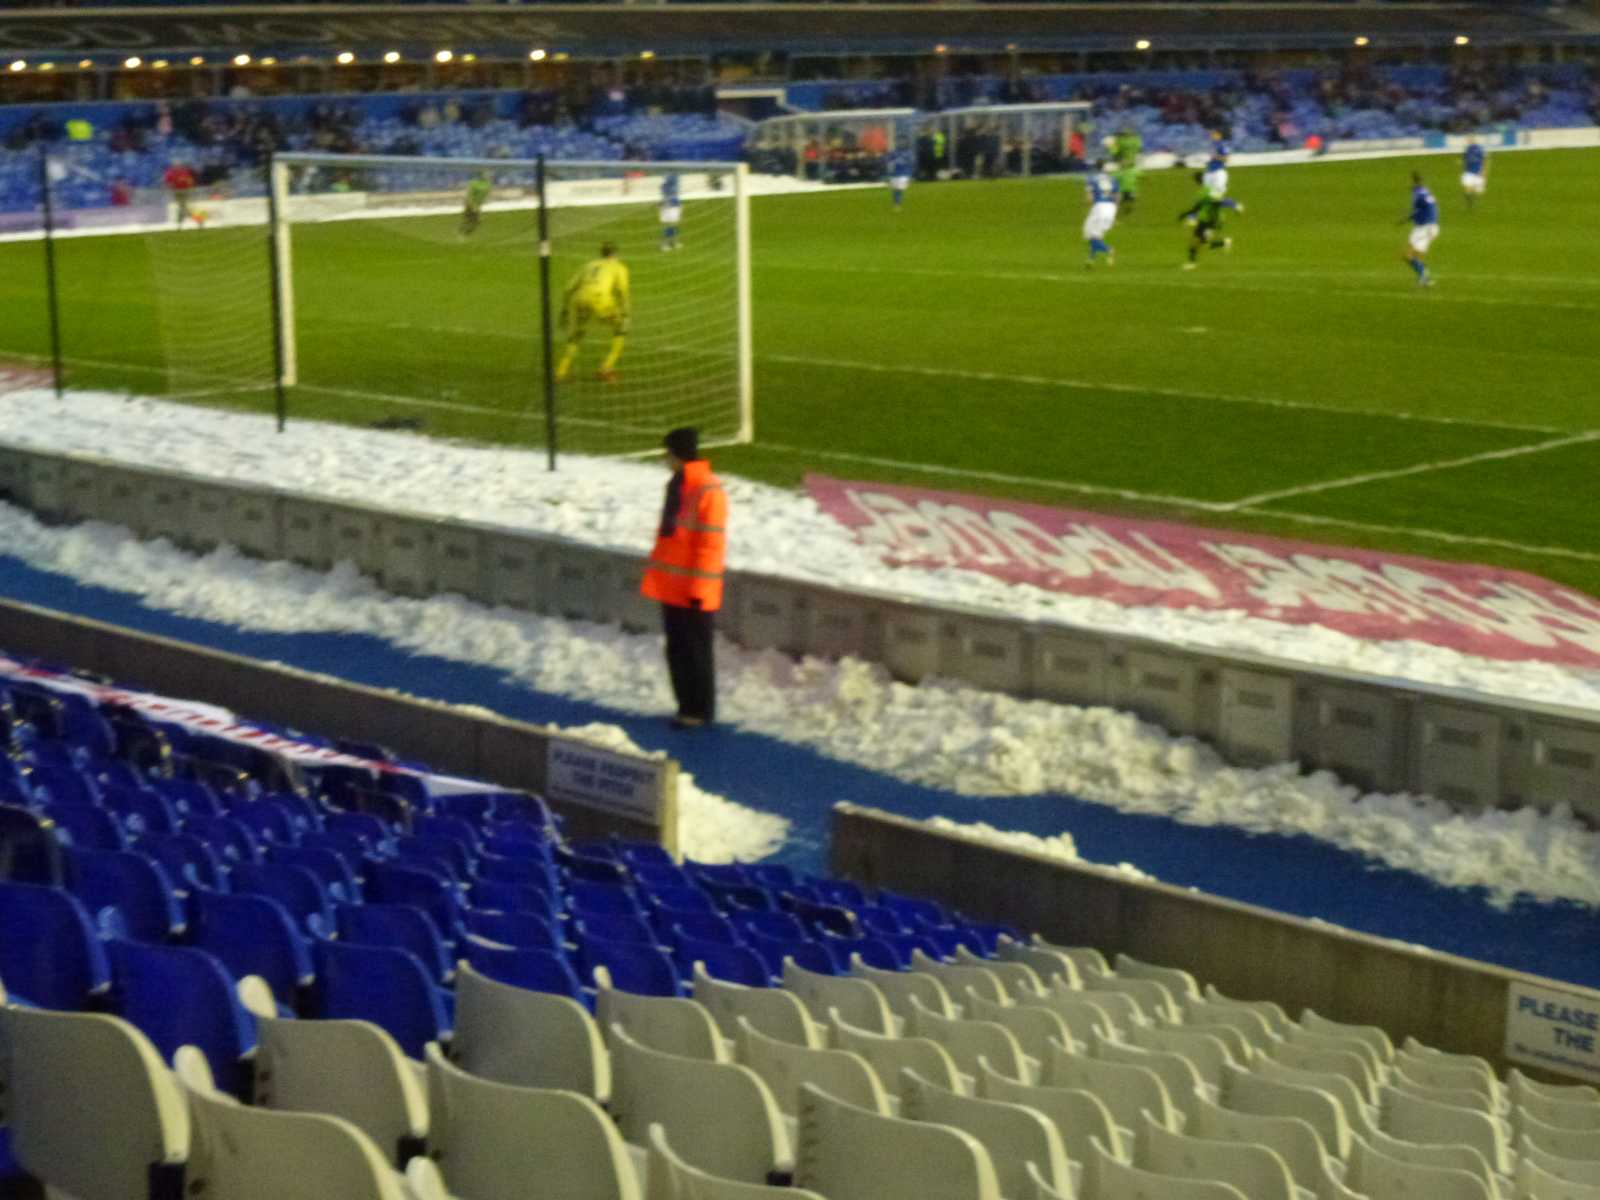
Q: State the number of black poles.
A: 3